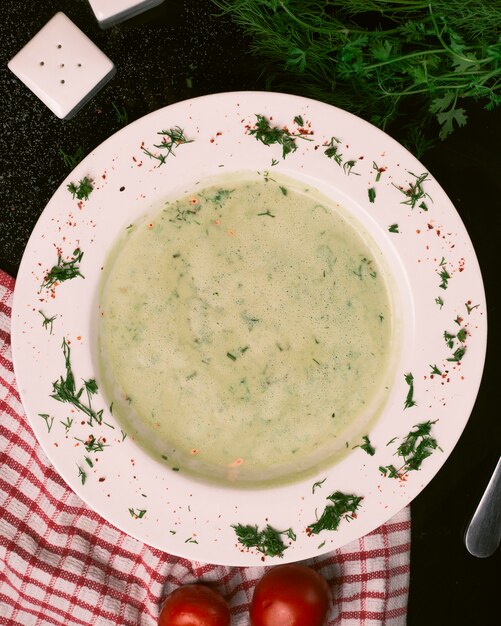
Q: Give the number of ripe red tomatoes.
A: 2